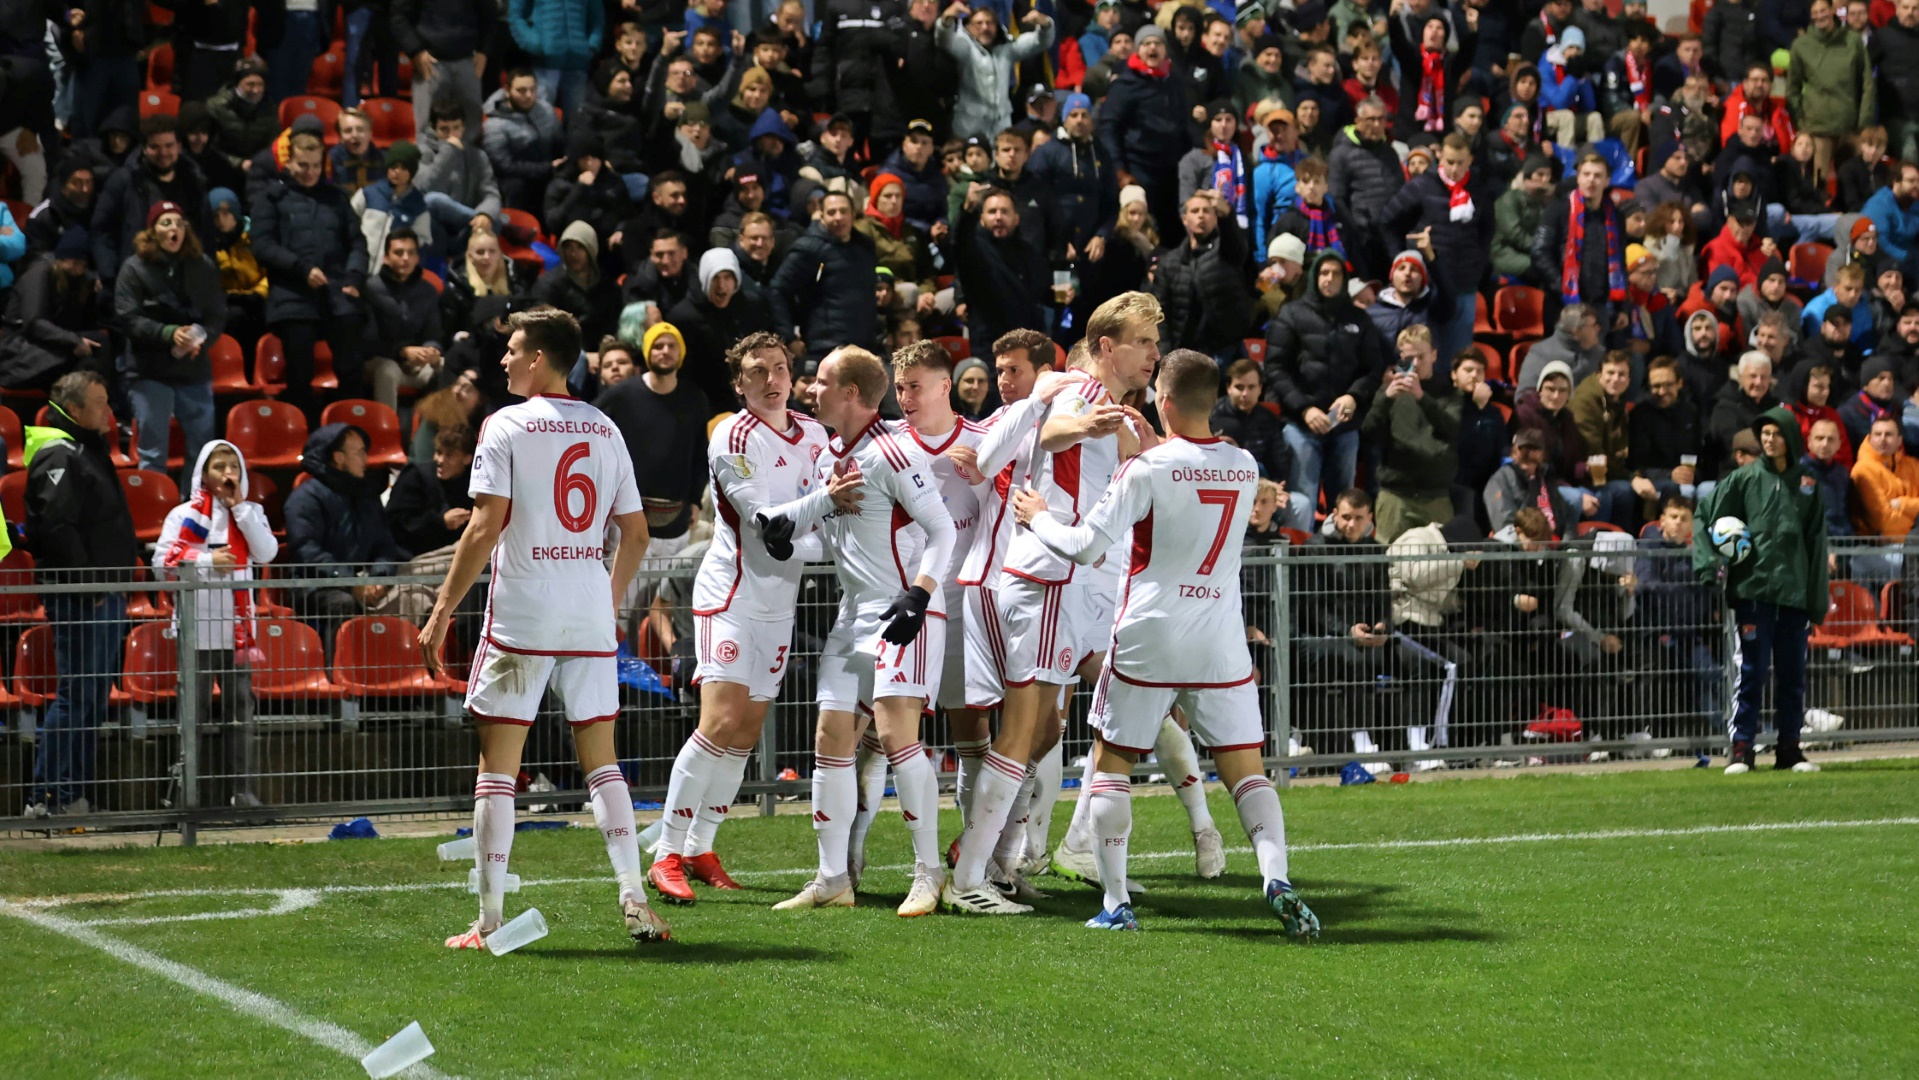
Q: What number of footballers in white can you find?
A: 8